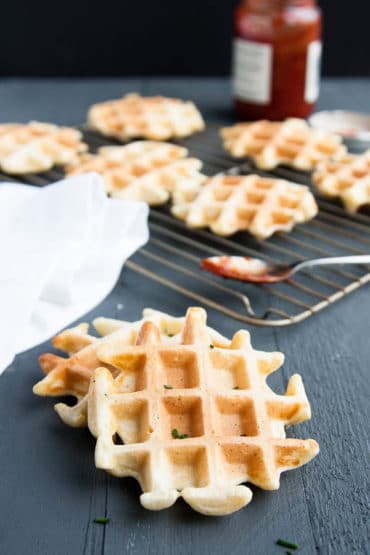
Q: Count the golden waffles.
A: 8